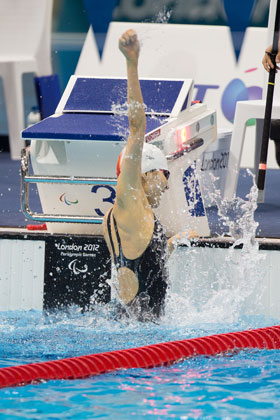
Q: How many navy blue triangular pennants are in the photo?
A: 2